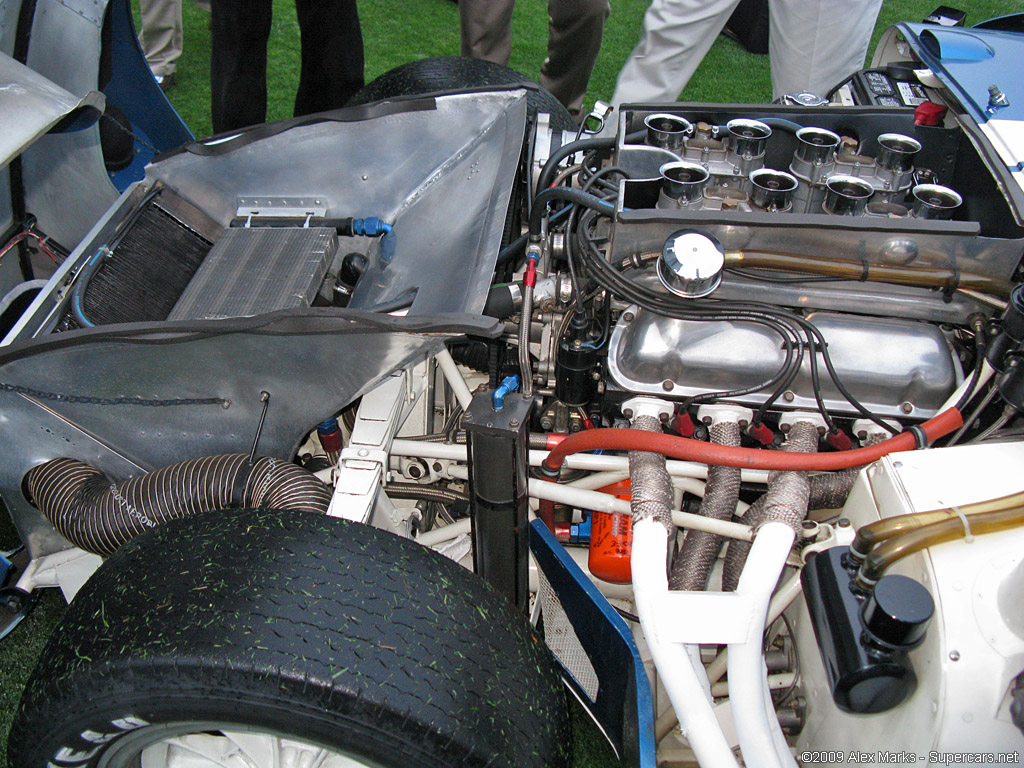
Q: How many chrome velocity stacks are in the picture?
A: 8